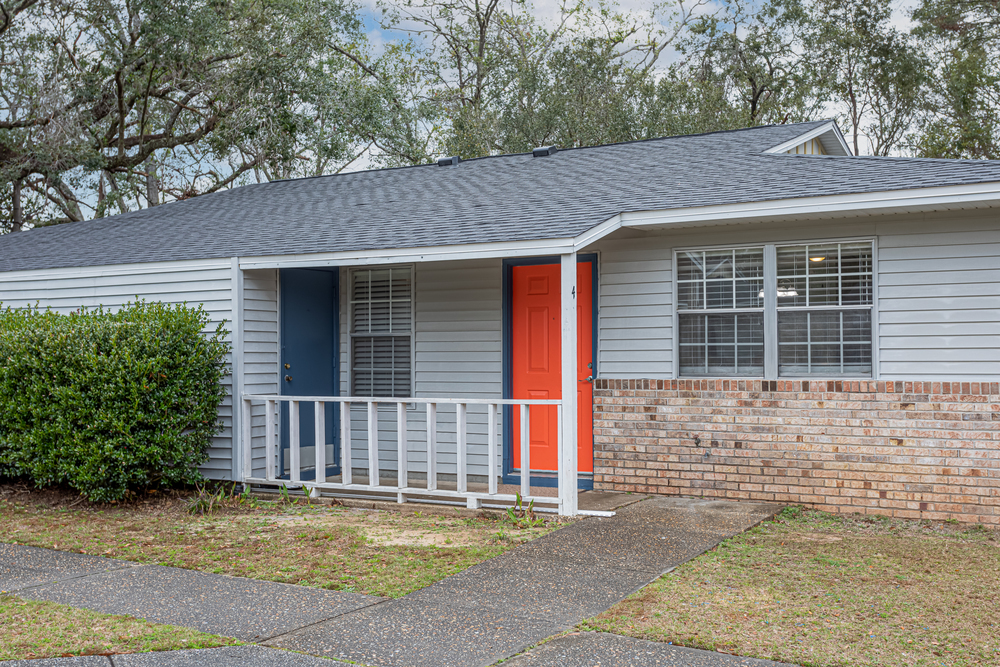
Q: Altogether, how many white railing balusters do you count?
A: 11